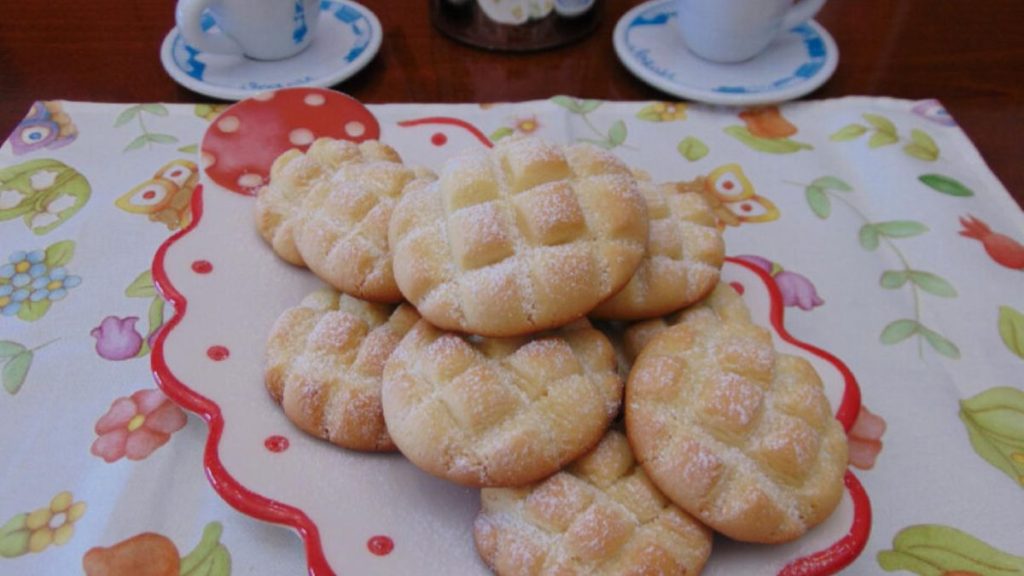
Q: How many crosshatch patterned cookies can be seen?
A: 9